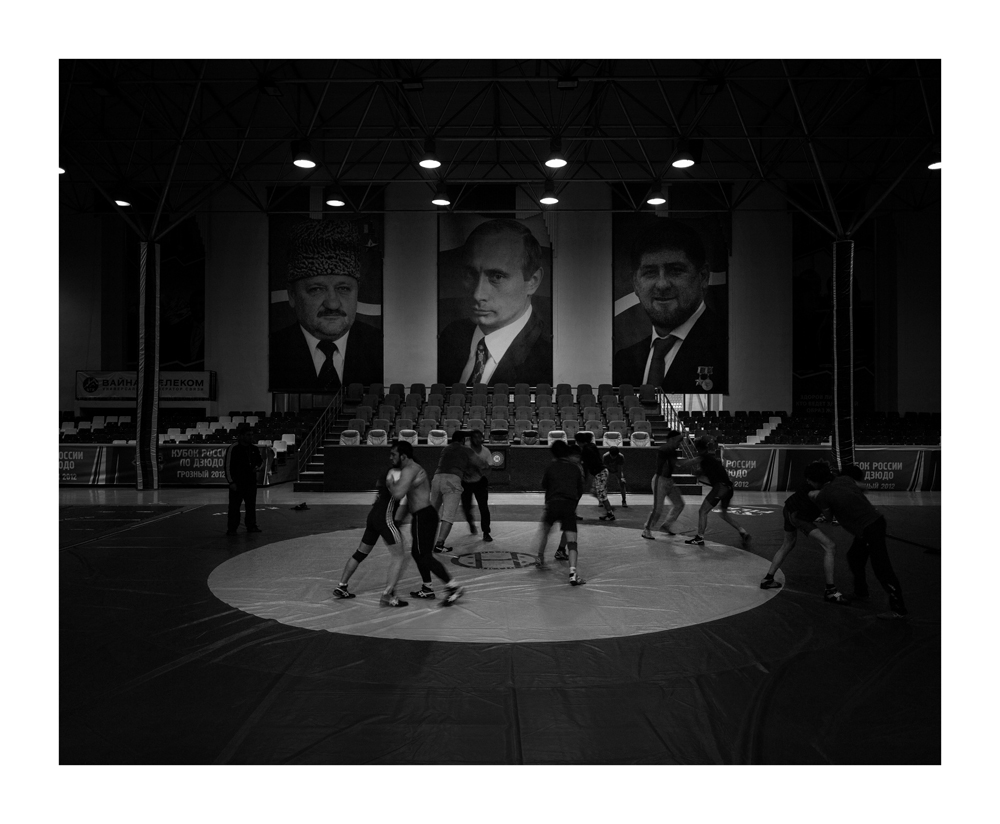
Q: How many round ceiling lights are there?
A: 11